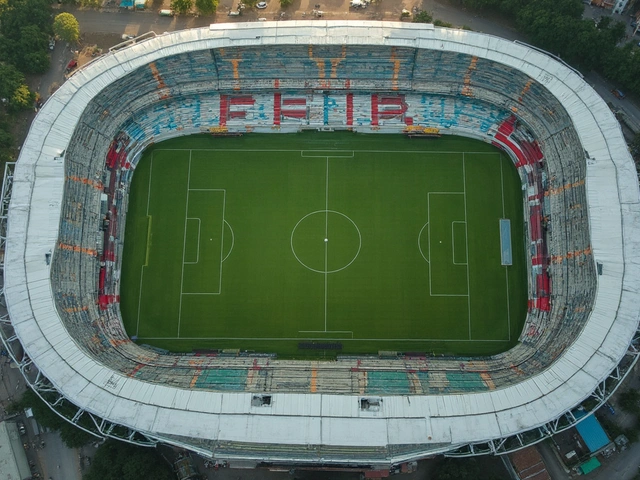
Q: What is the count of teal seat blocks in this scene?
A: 3